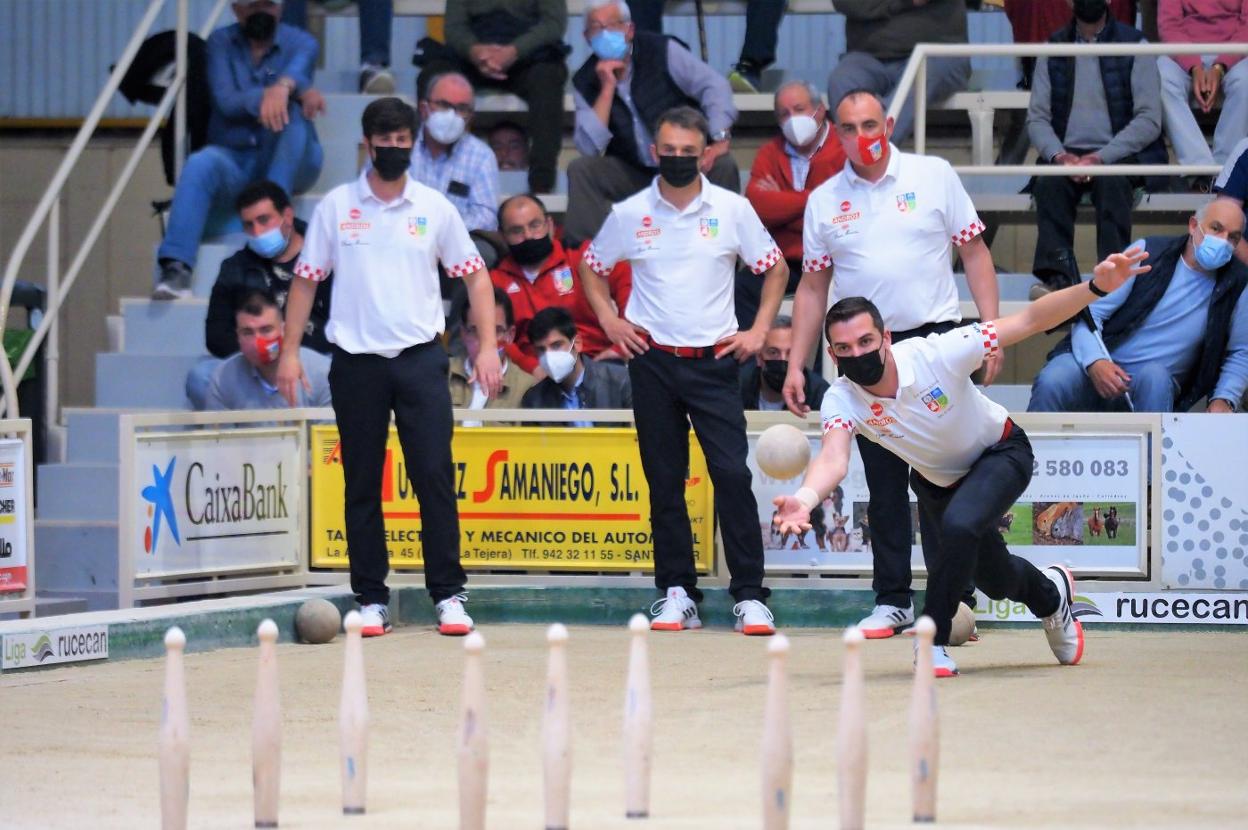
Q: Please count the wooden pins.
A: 9